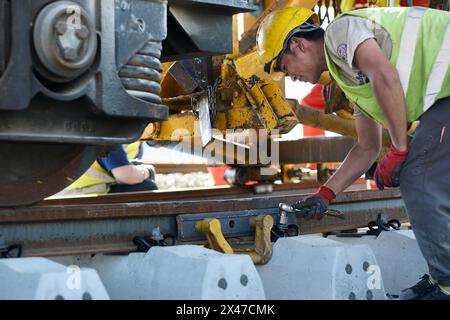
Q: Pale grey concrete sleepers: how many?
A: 4